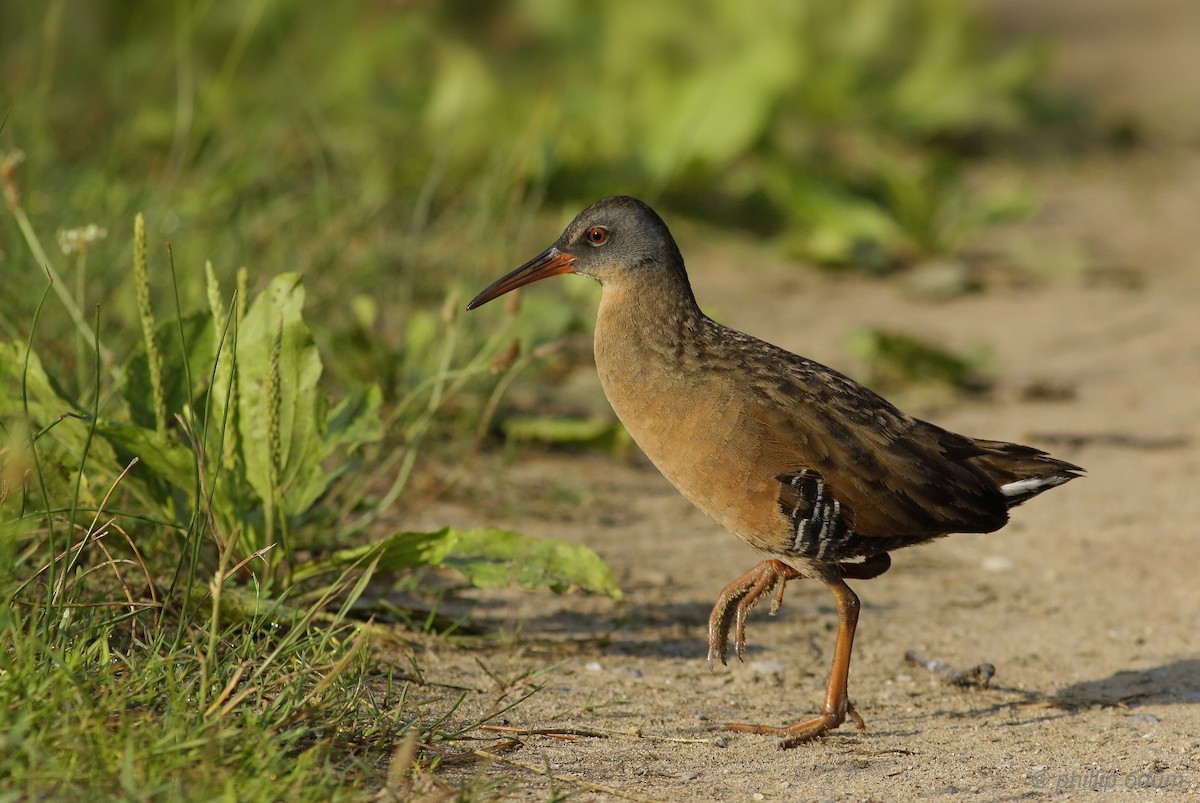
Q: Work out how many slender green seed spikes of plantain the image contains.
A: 4